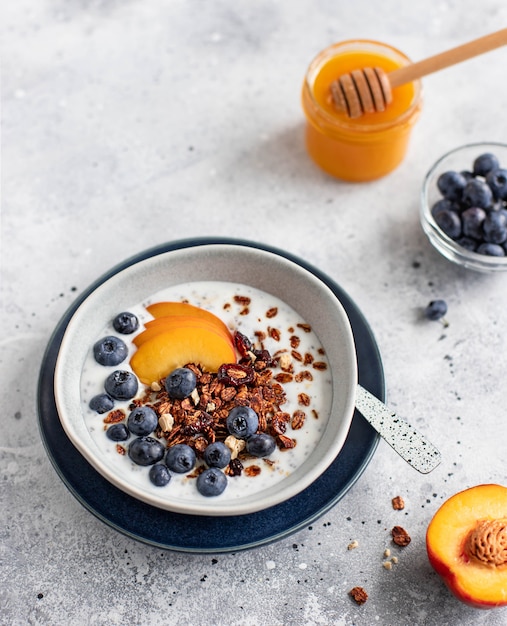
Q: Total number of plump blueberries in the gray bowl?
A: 14